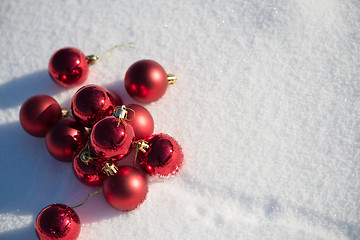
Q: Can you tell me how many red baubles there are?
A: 12